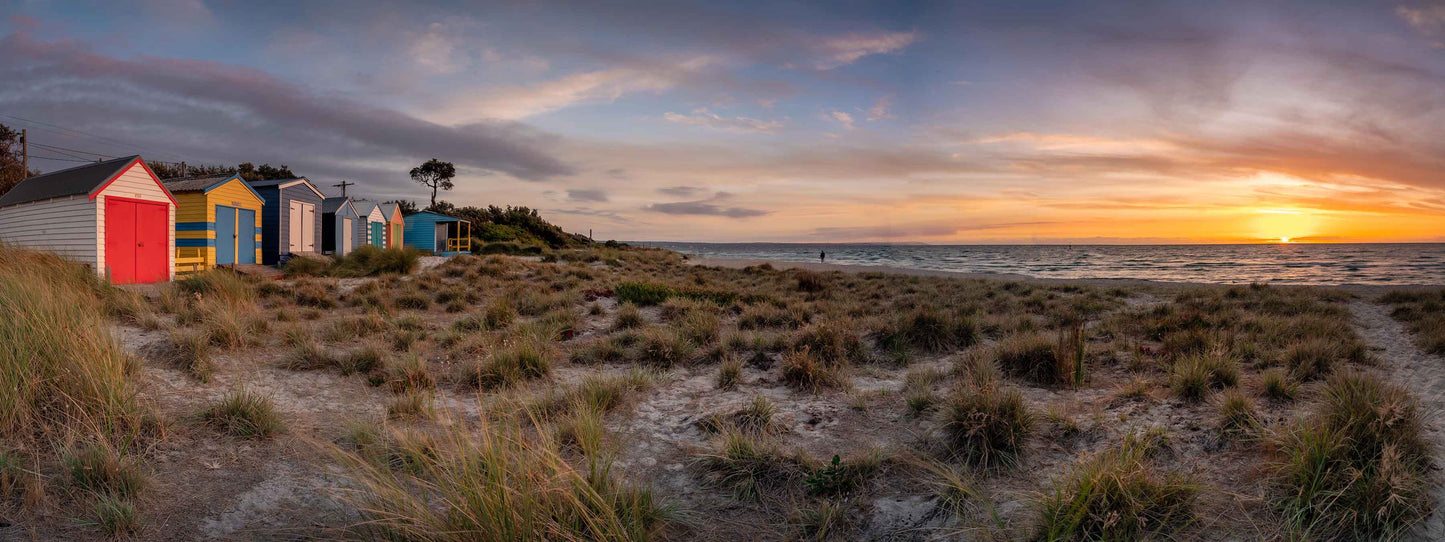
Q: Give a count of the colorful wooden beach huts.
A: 7